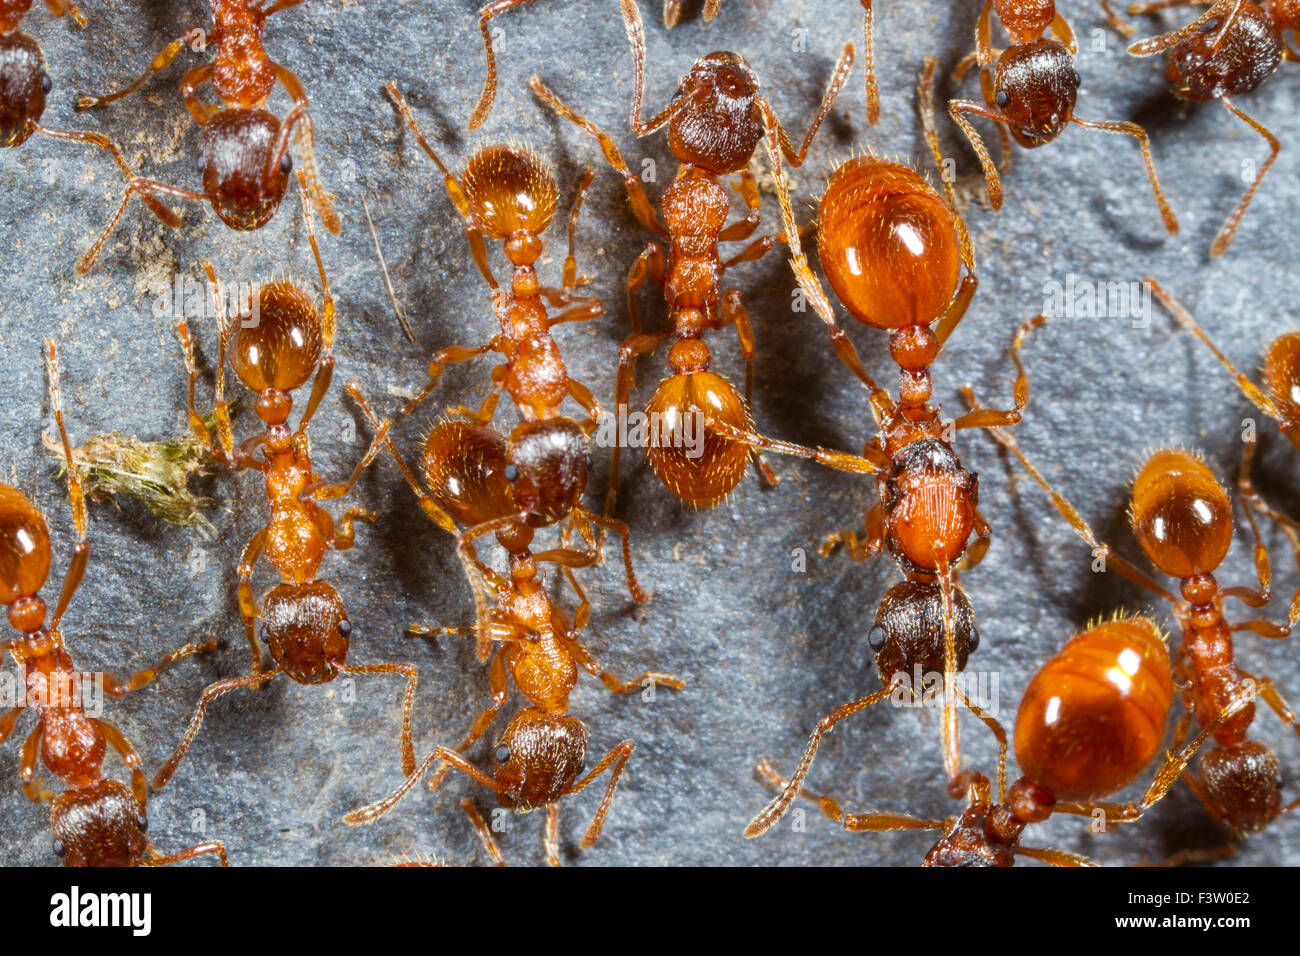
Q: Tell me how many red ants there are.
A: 13